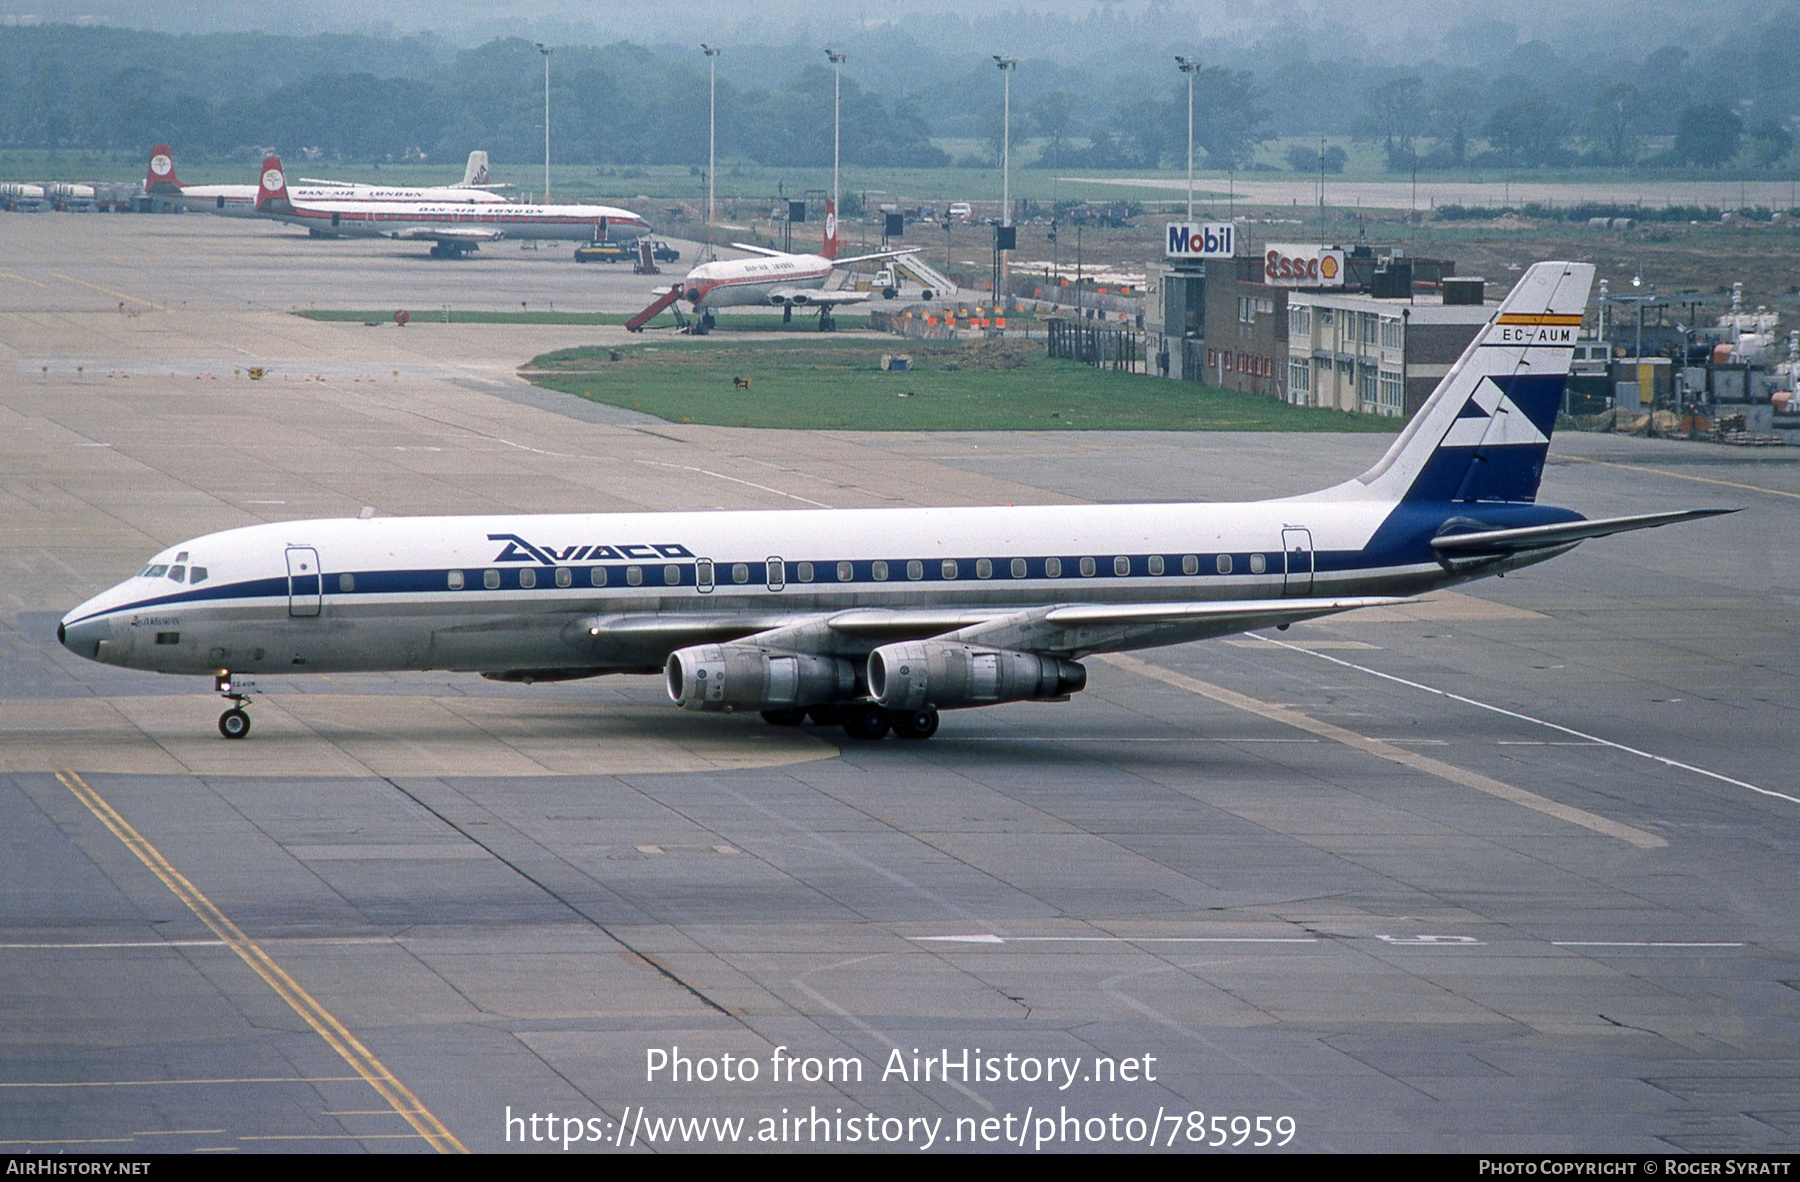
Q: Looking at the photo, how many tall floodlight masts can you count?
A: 5